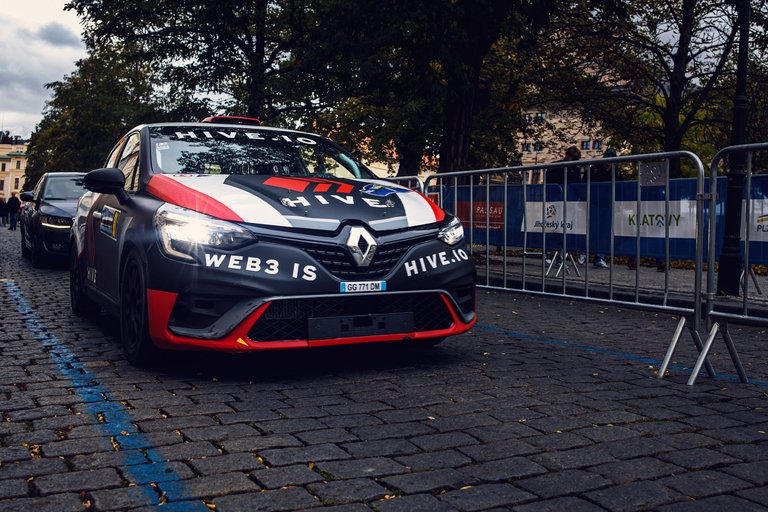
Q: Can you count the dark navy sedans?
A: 1